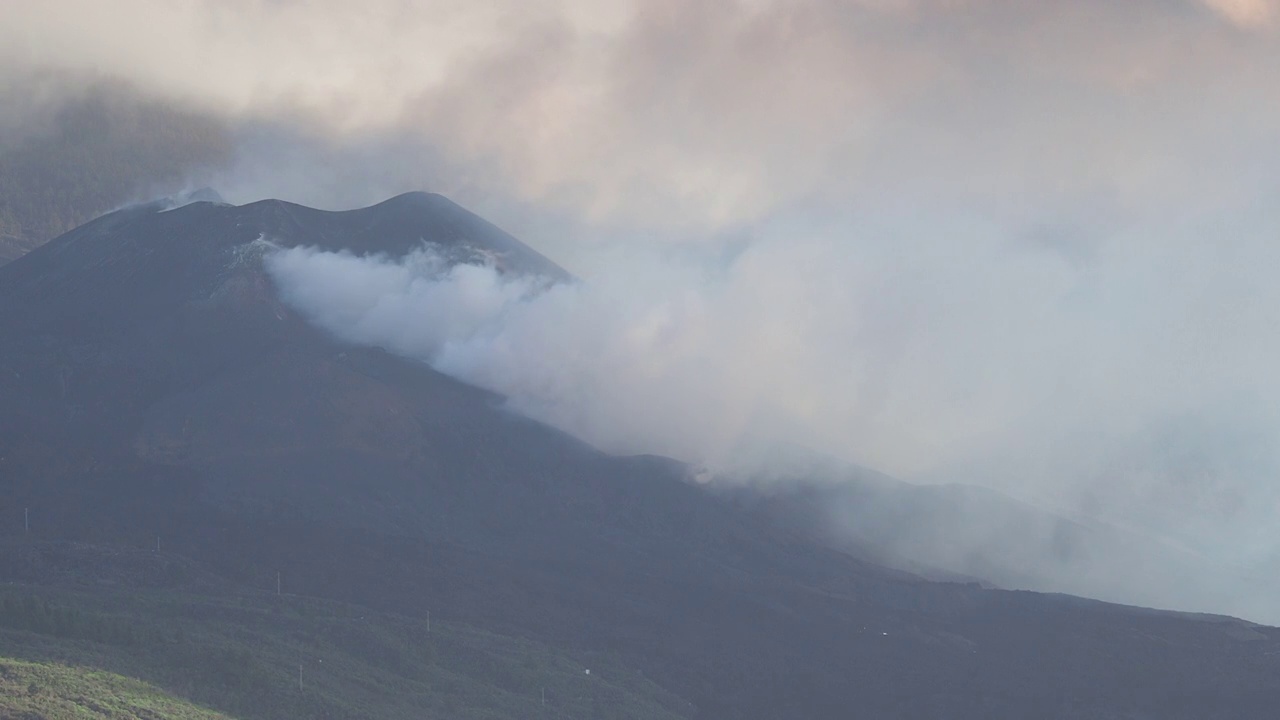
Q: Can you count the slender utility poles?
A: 6